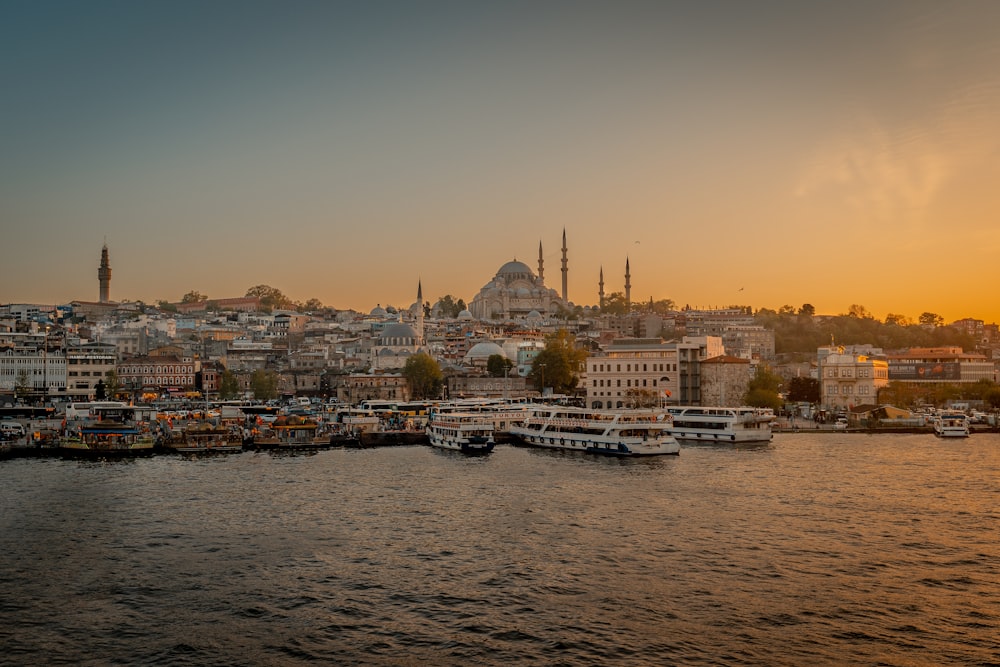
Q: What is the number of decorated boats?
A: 3